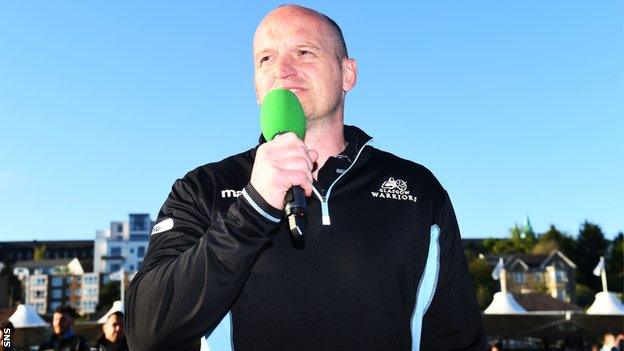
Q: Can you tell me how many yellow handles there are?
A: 0